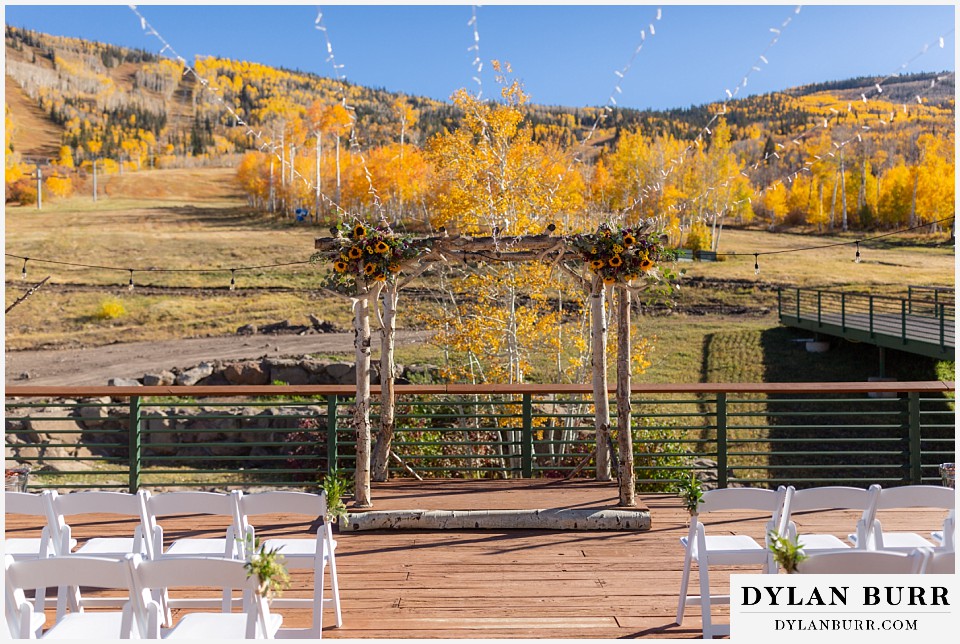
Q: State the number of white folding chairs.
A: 11